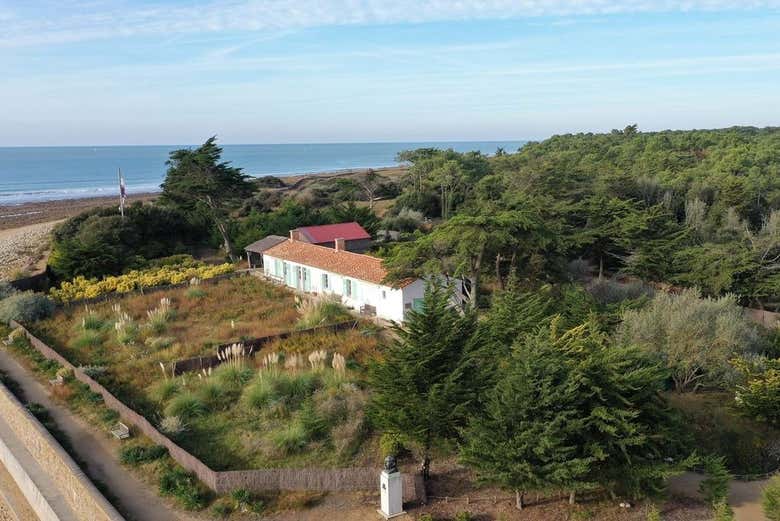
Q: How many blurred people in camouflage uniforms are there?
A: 0